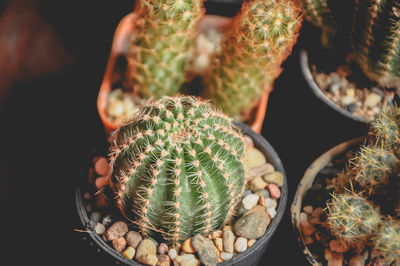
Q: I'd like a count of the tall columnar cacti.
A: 2